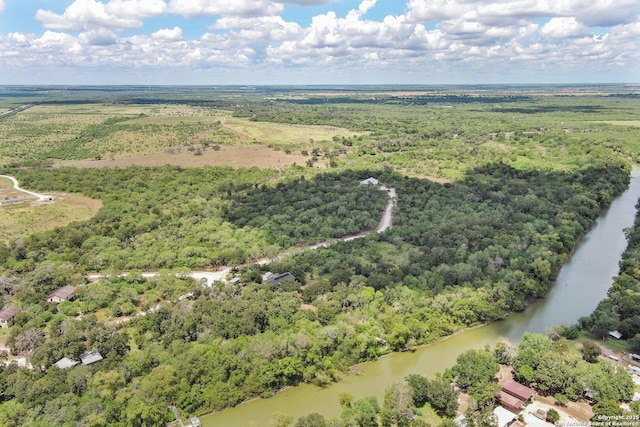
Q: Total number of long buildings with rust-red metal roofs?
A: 2